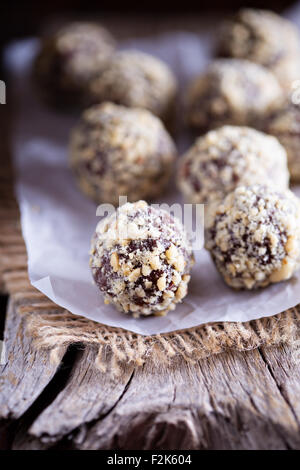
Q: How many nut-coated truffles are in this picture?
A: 9